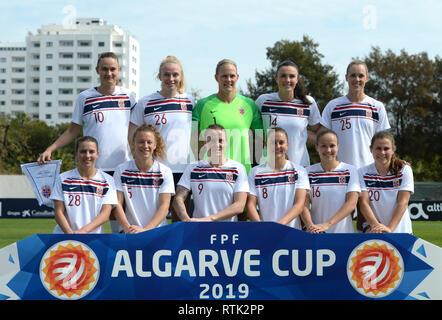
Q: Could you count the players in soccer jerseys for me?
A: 11